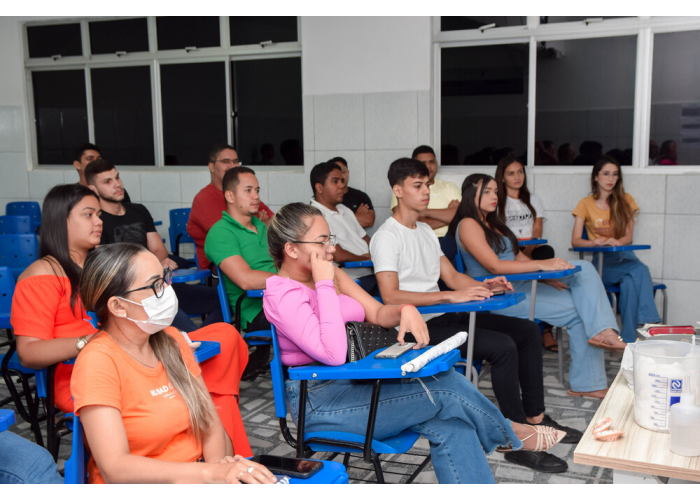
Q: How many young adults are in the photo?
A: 14